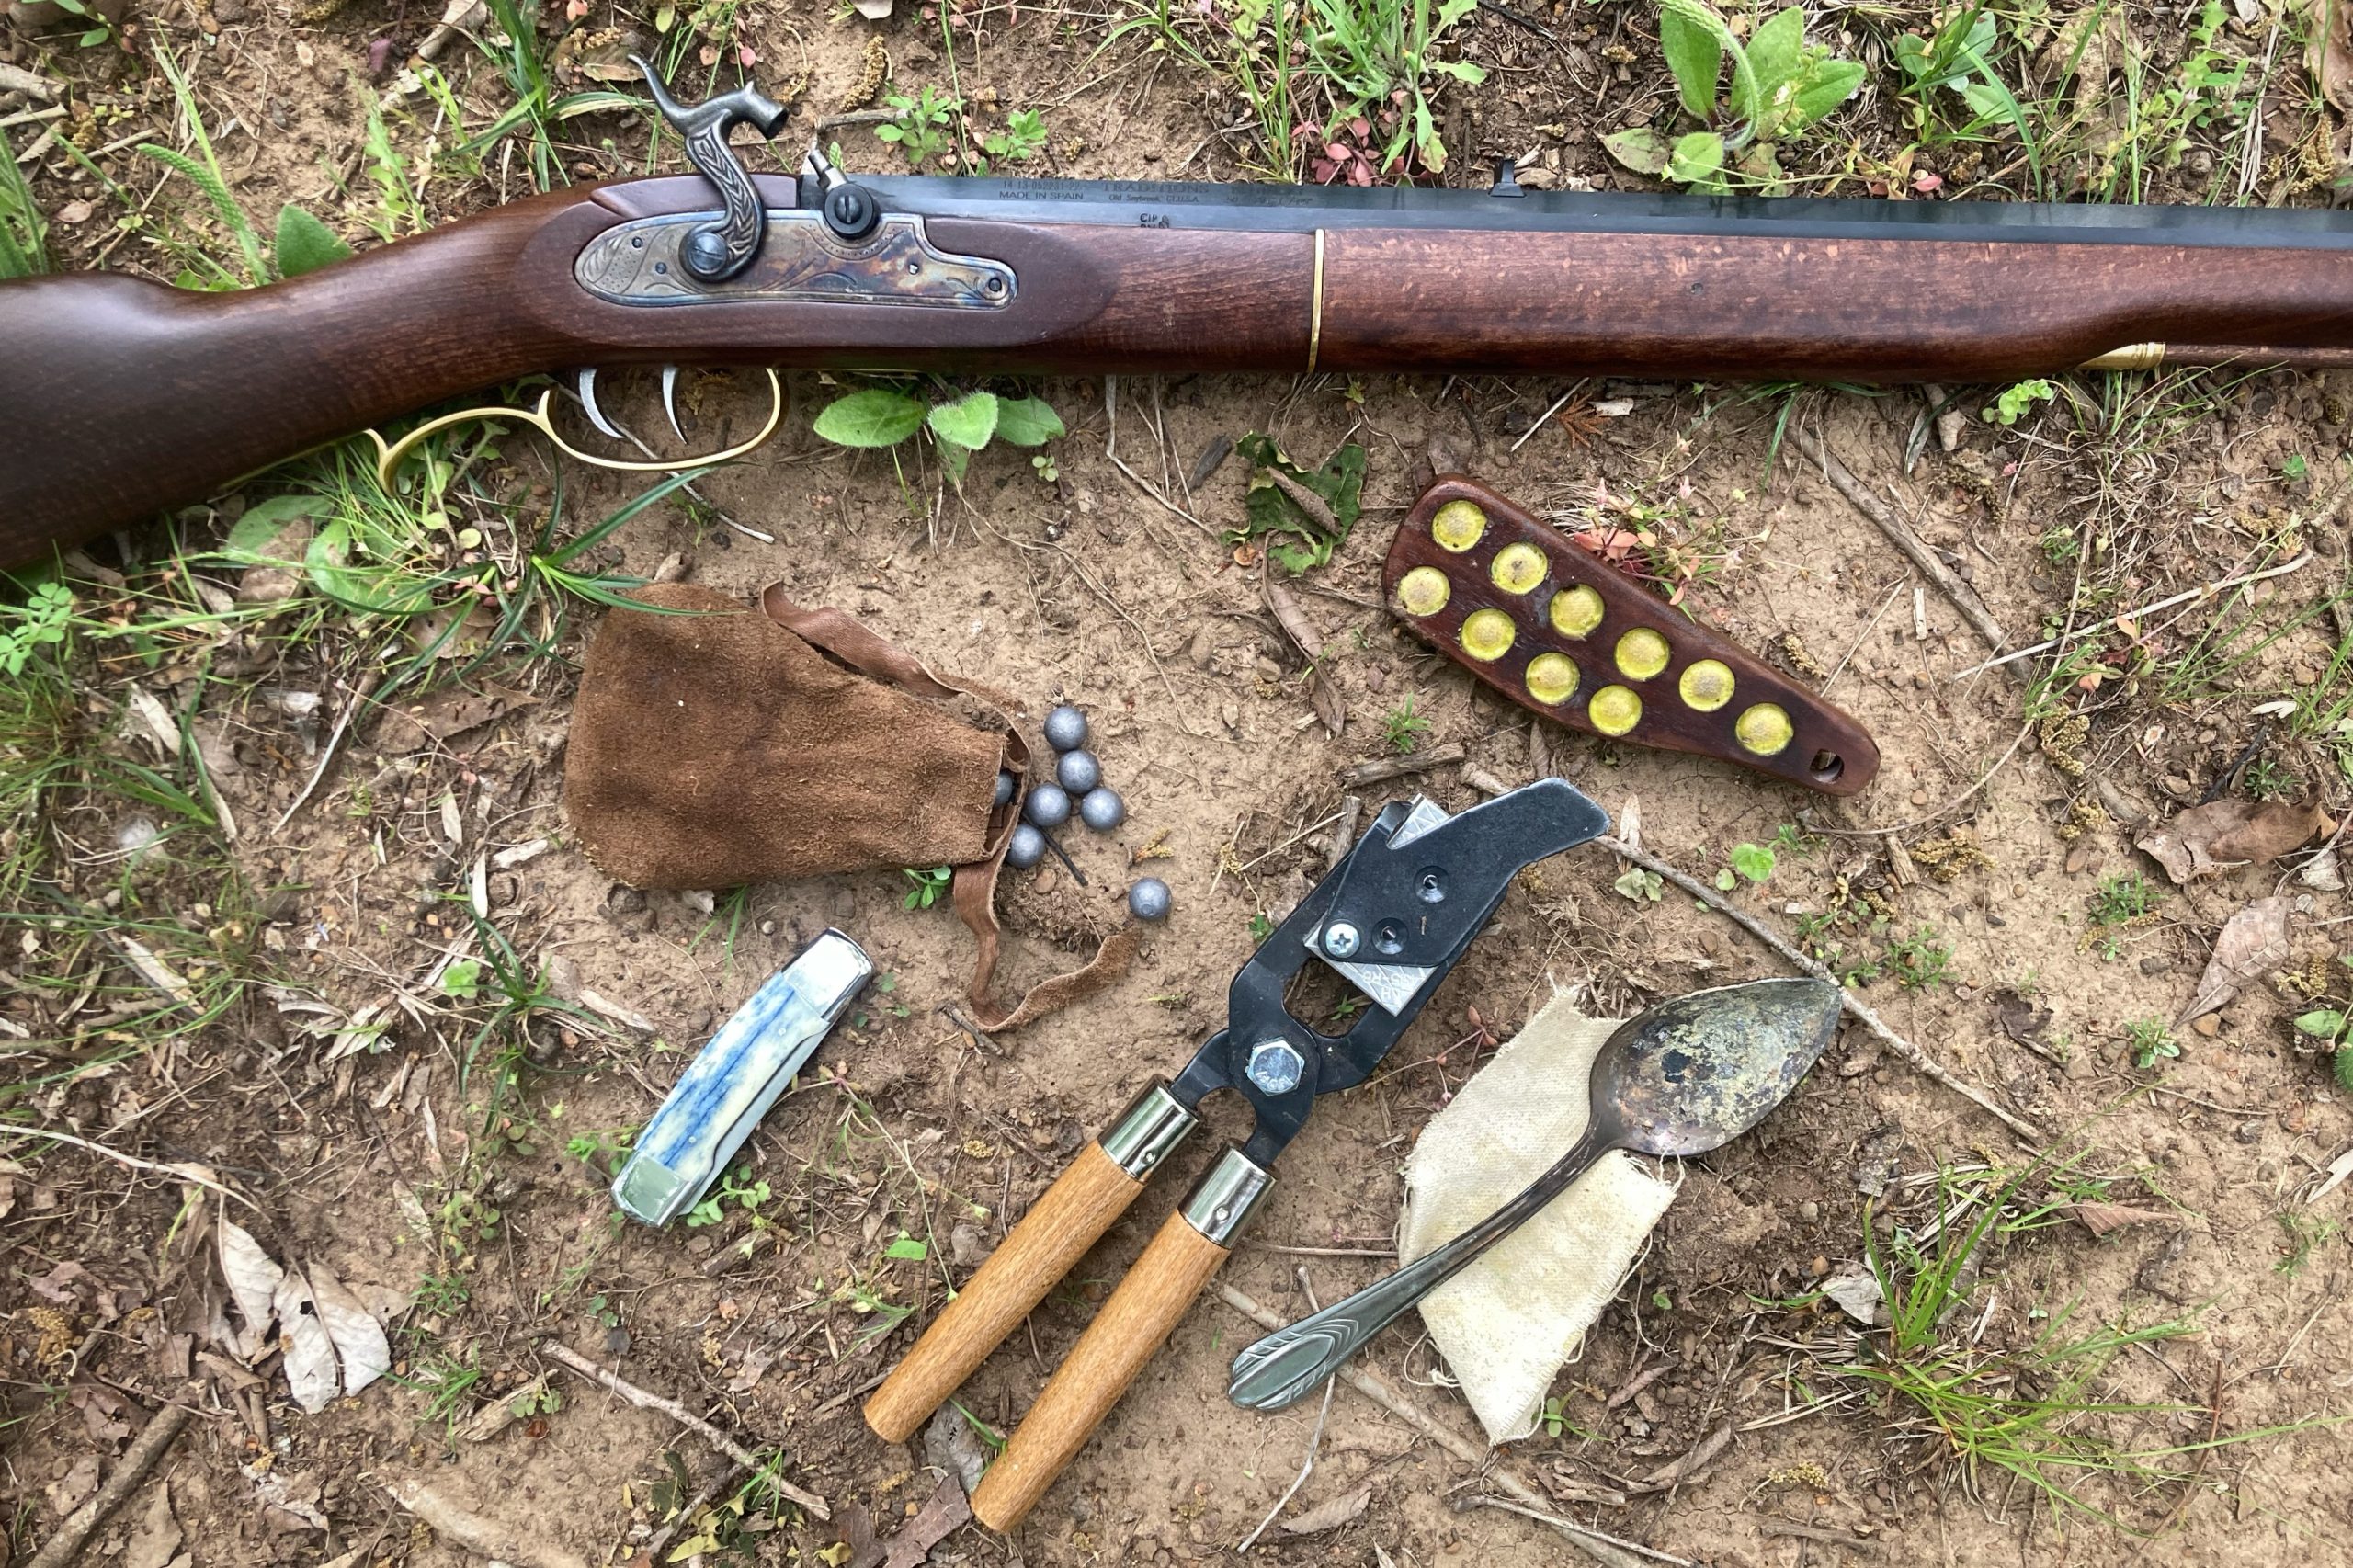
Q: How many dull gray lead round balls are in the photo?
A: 7